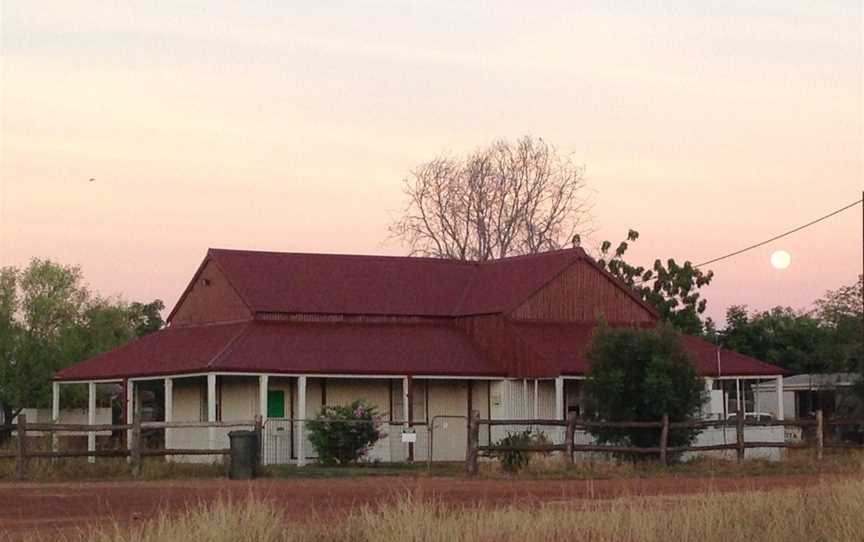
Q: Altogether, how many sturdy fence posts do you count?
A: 8